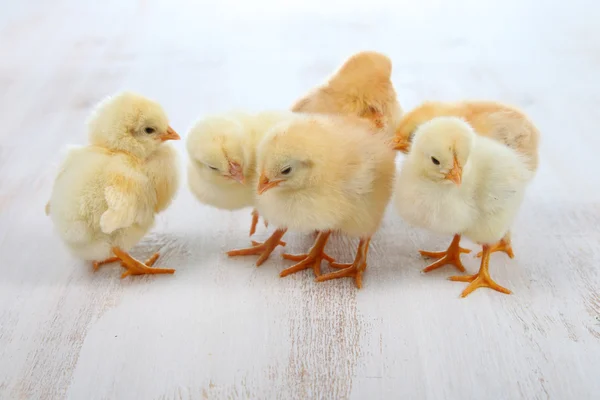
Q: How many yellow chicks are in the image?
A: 6